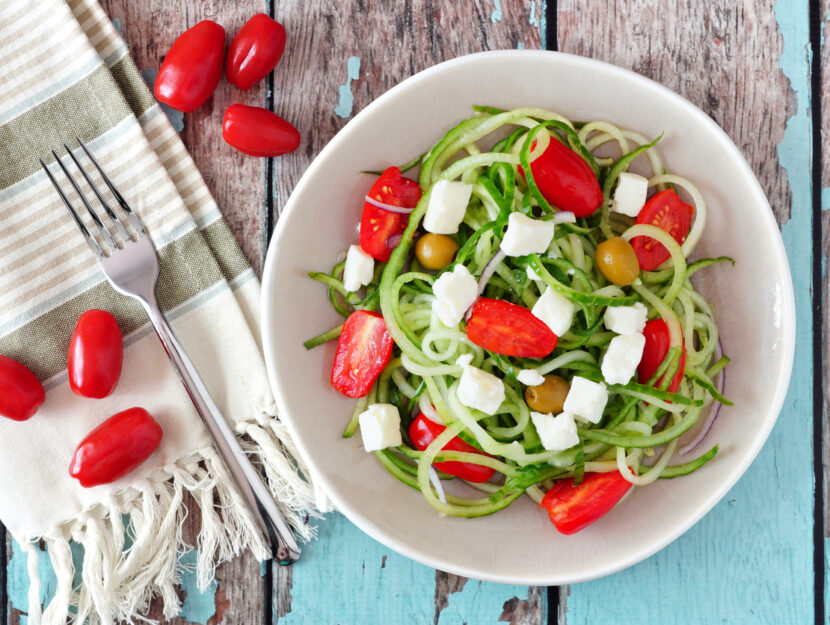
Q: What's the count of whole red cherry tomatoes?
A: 6